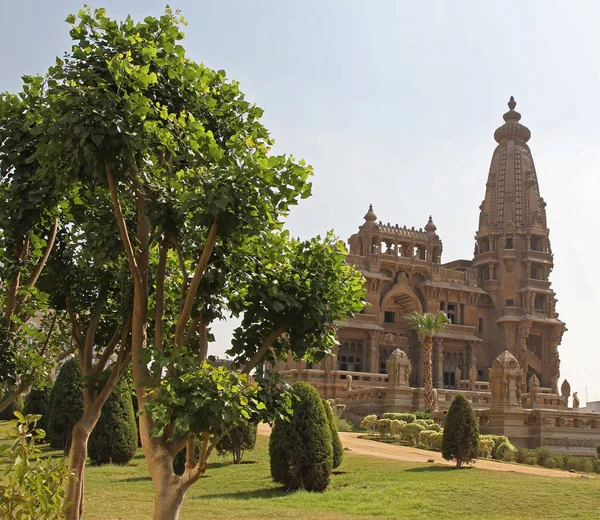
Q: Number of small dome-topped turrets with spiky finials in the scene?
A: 2